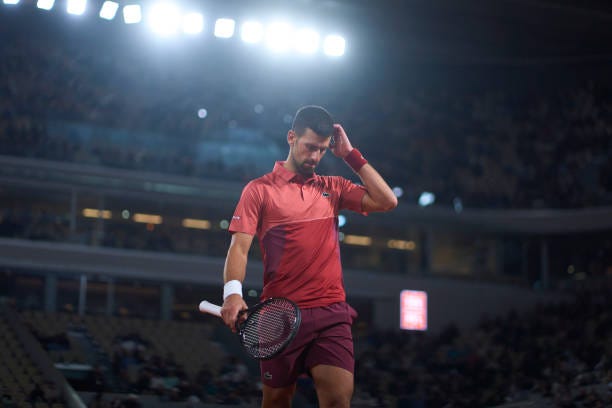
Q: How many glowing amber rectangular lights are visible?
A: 5